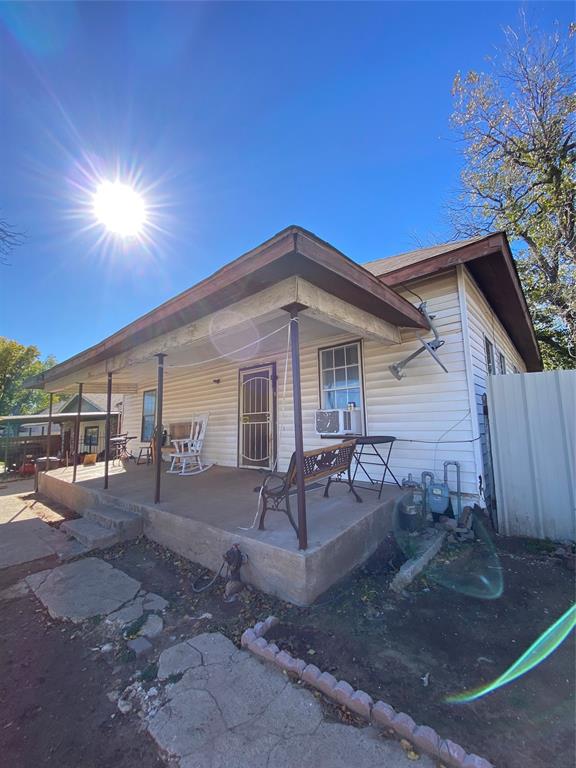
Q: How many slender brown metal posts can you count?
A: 5